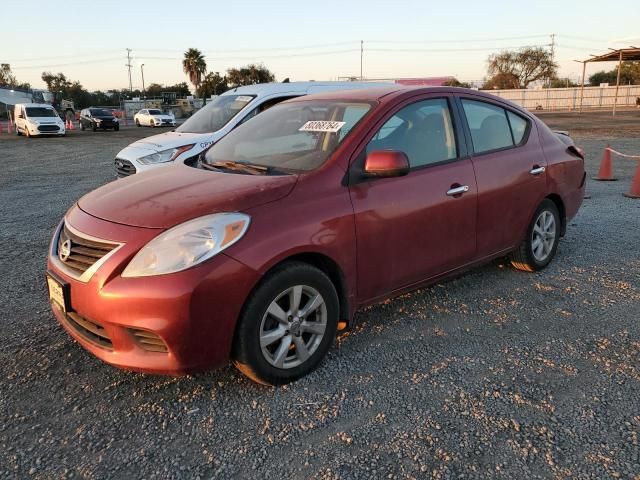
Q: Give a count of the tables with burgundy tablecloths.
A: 0